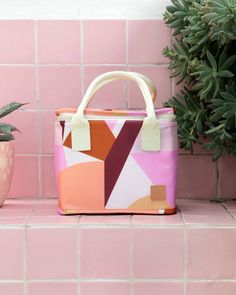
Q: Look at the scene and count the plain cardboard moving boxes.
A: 0